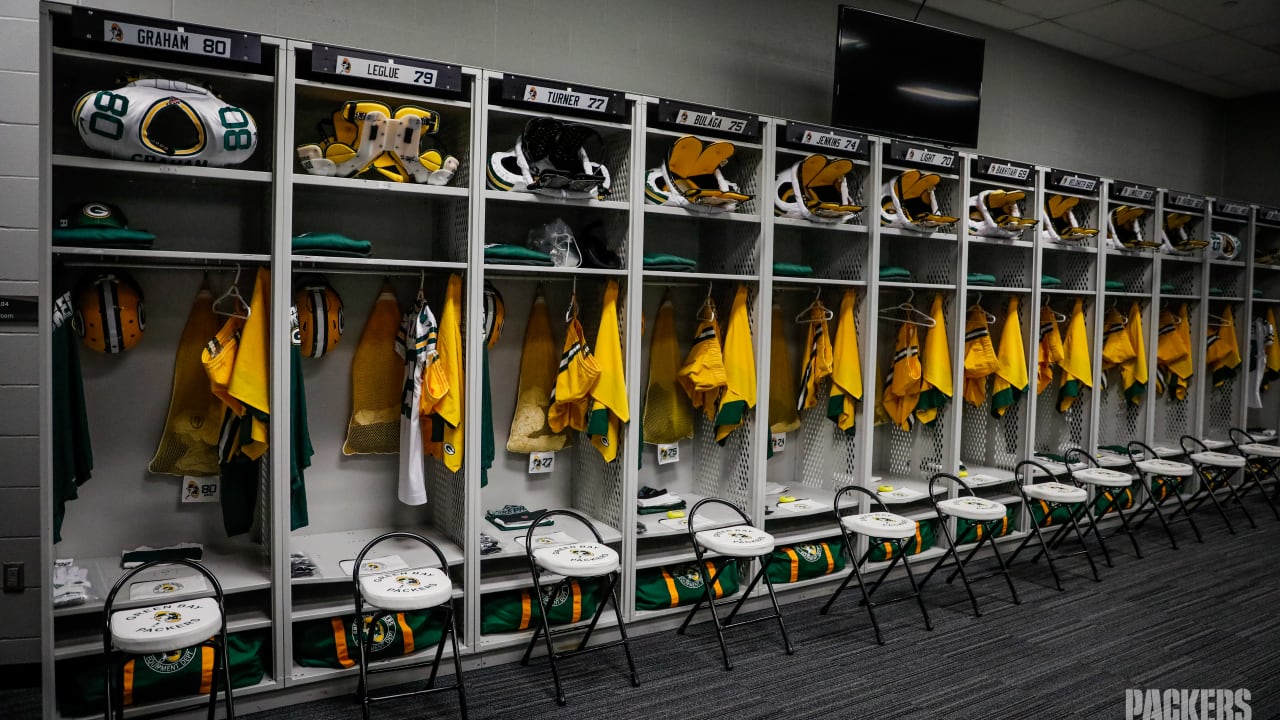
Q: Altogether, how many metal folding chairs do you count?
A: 11